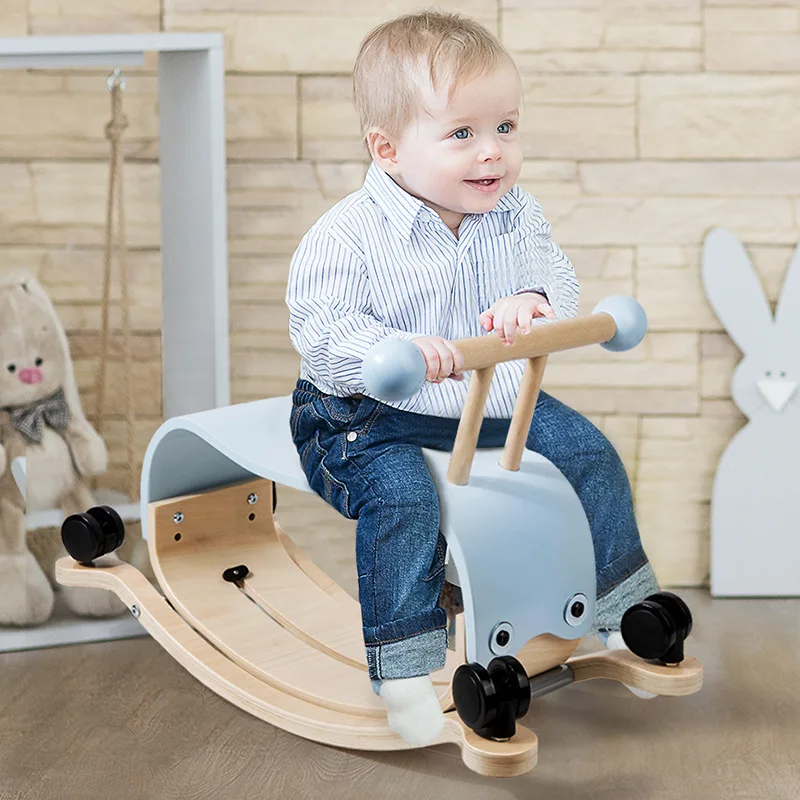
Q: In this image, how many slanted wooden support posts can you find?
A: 2